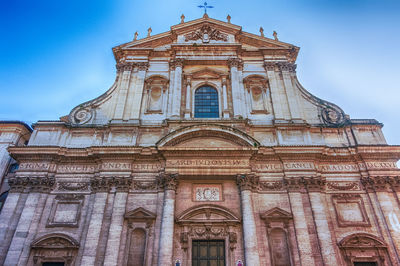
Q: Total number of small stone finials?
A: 6